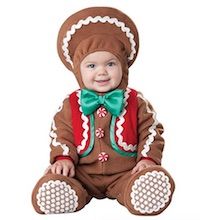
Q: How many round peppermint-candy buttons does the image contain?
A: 3